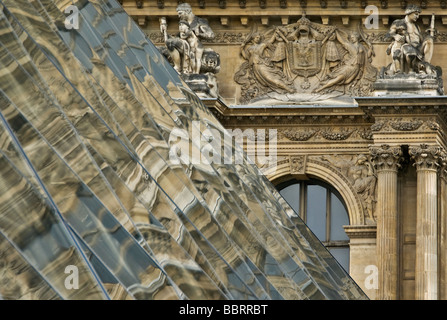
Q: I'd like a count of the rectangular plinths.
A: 2